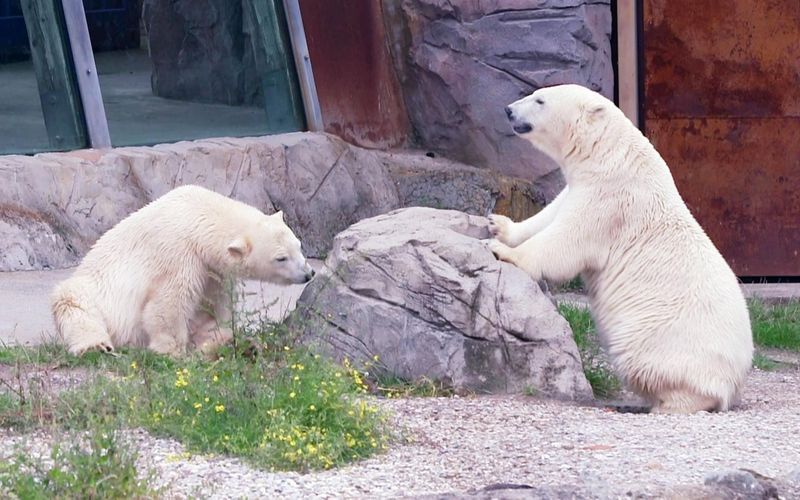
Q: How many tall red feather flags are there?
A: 0